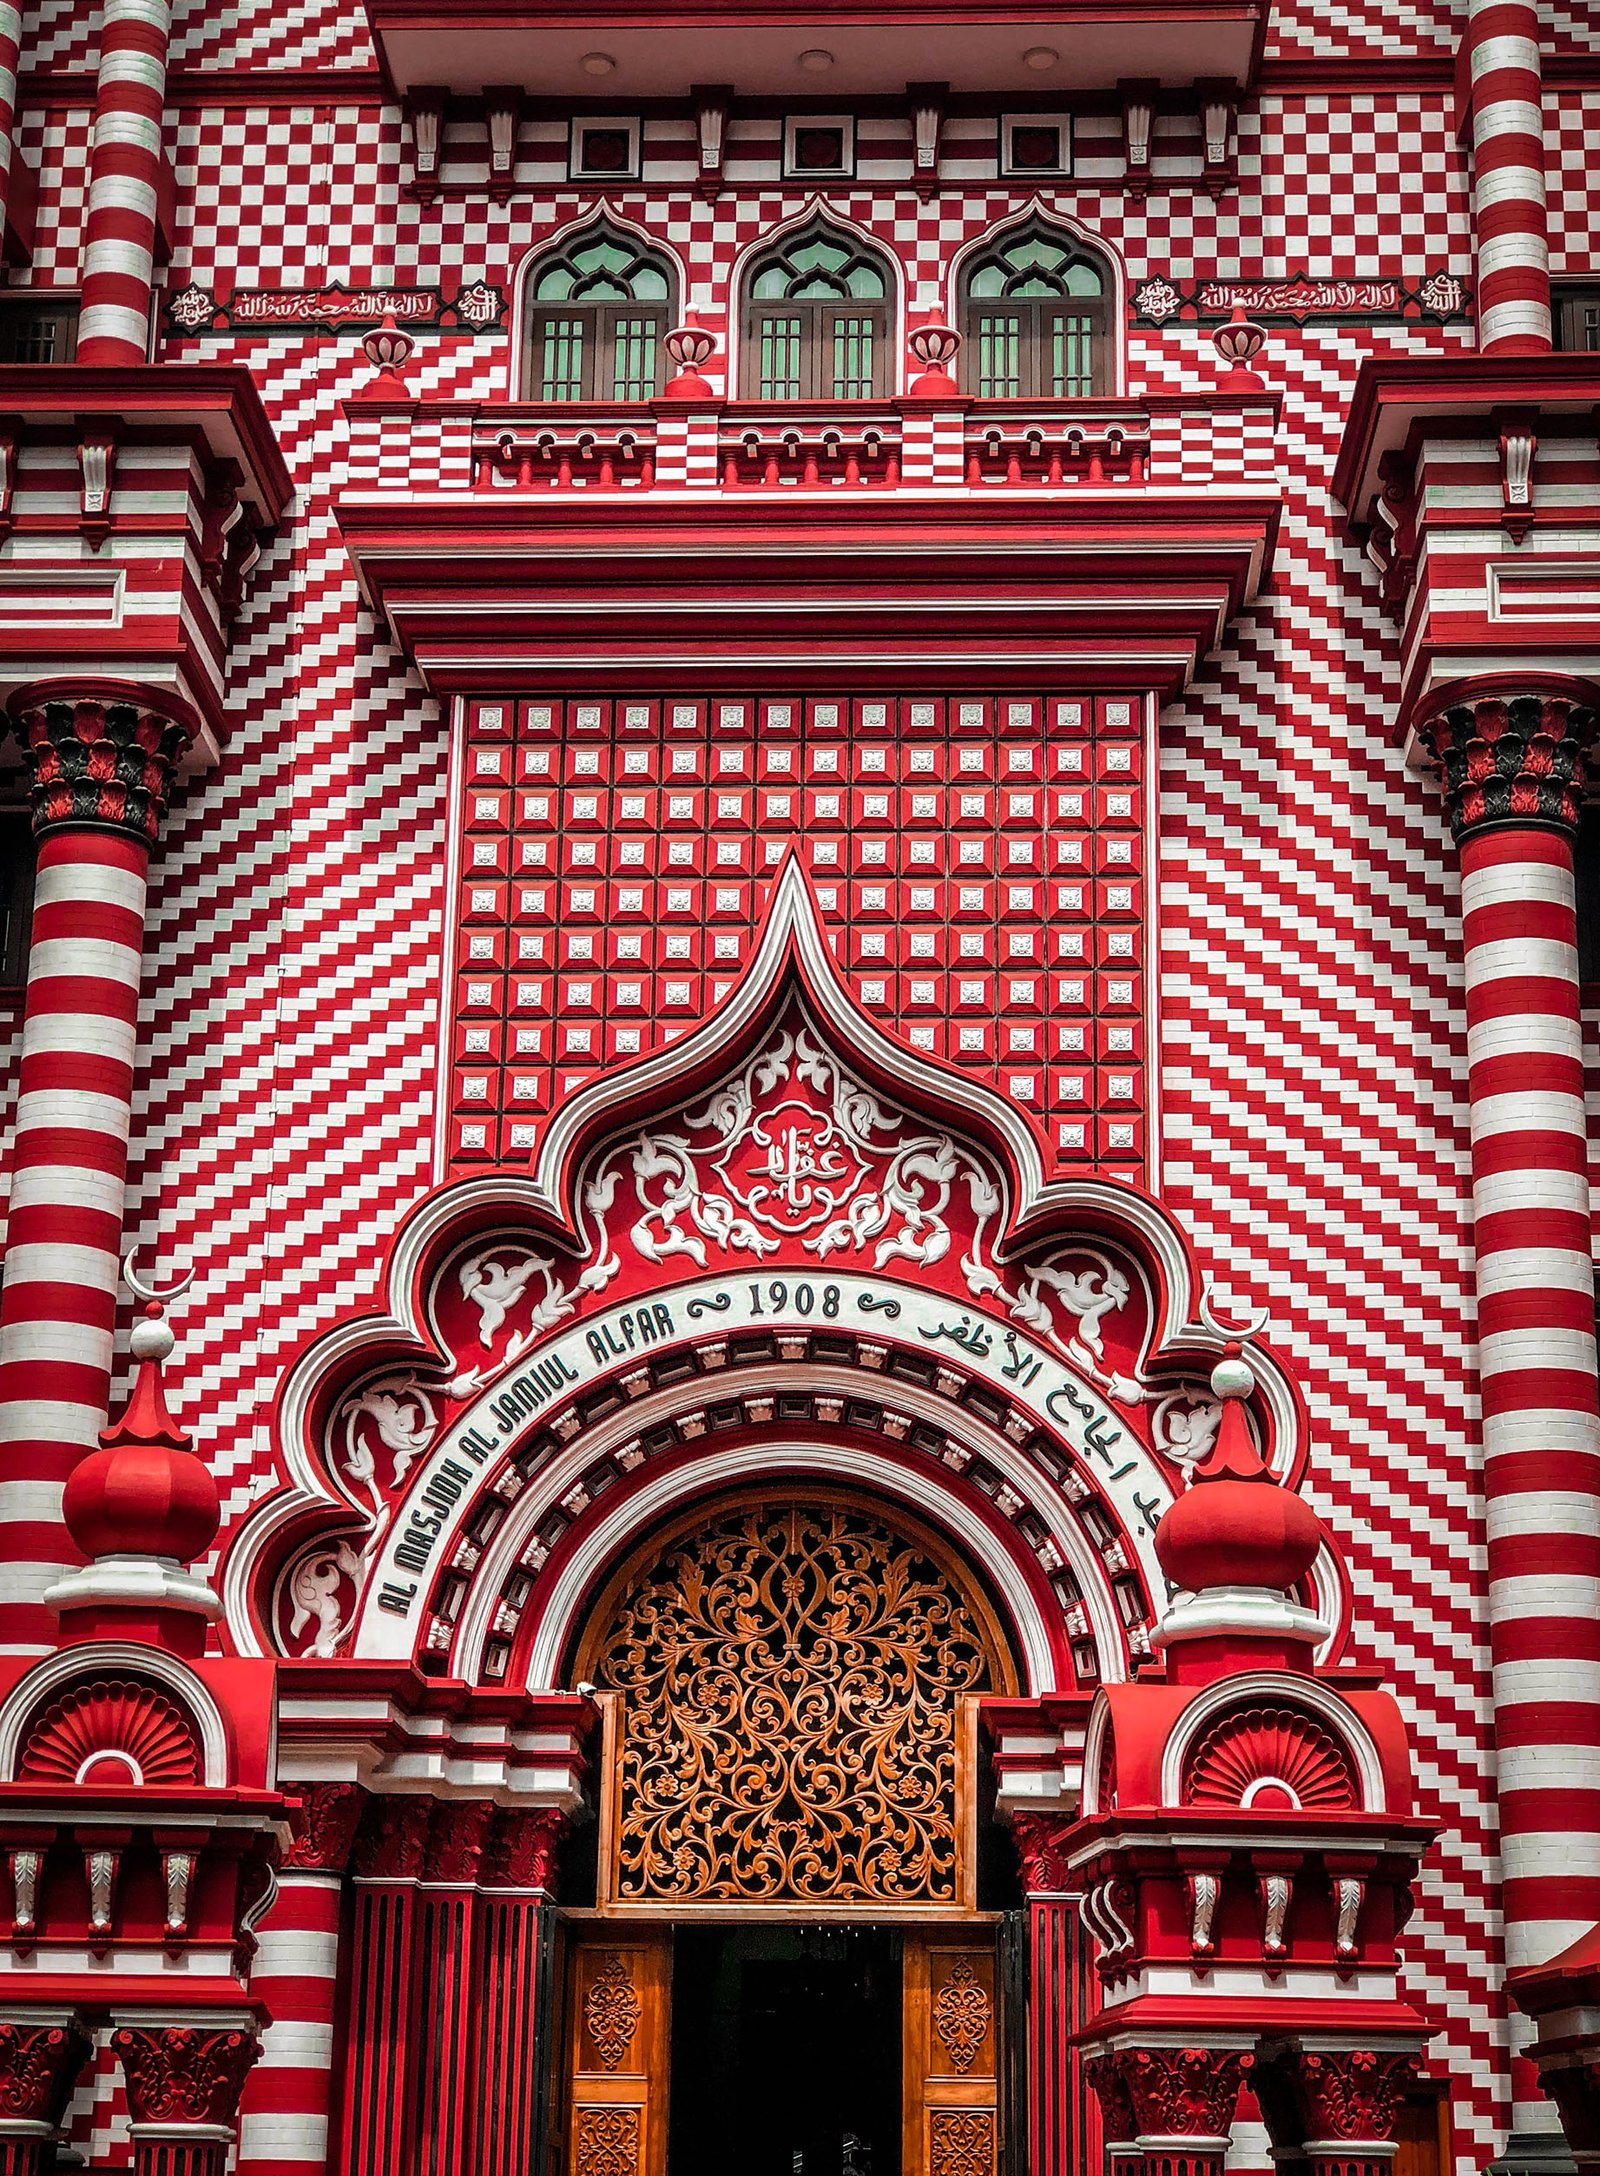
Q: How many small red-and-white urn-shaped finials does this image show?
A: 4